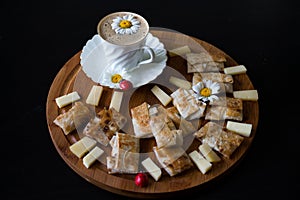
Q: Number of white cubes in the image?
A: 14